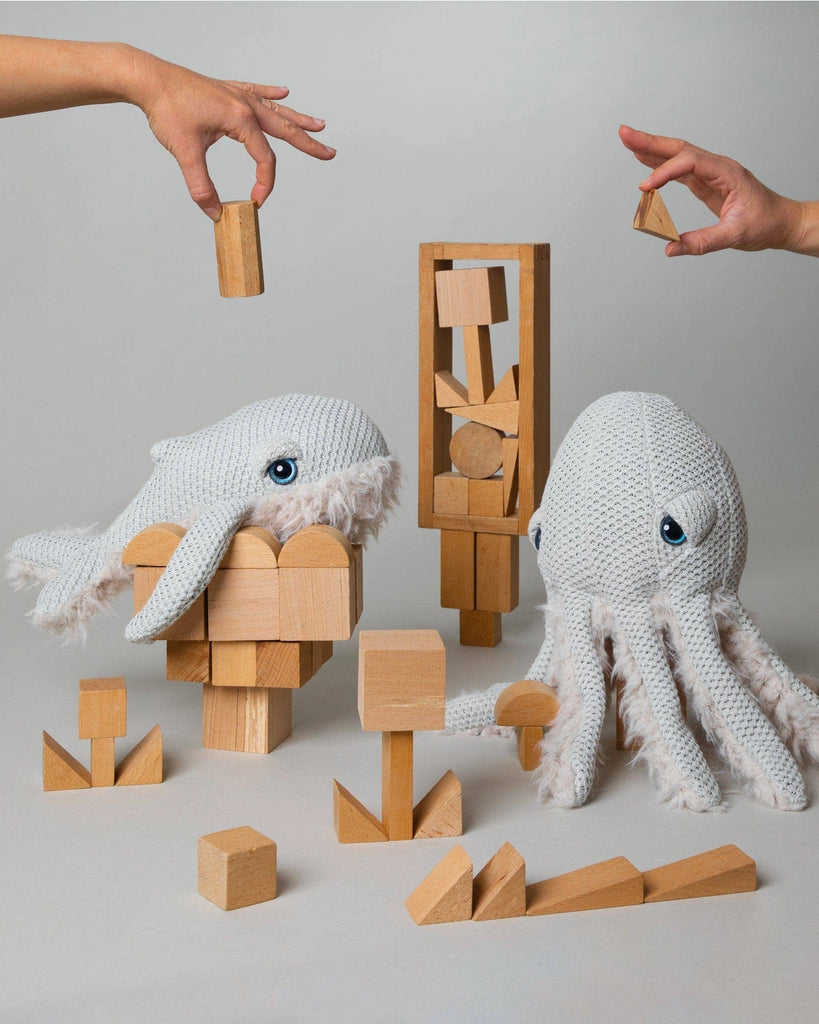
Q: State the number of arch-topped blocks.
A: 4